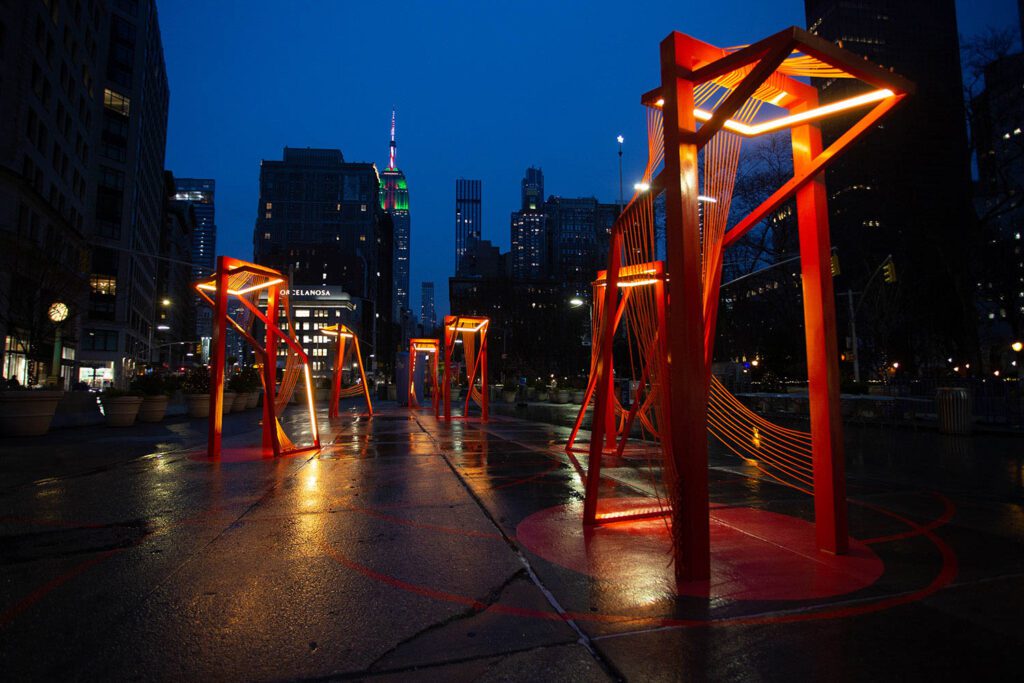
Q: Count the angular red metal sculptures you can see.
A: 6